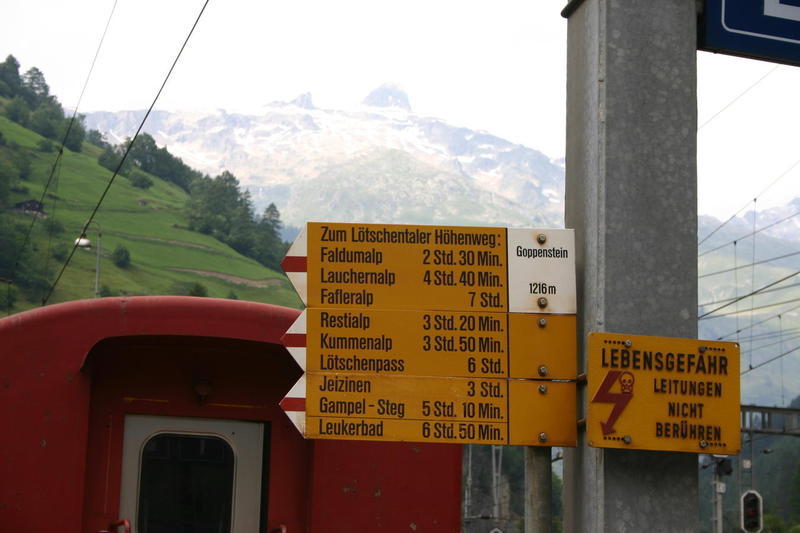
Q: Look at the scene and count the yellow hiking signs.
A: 3